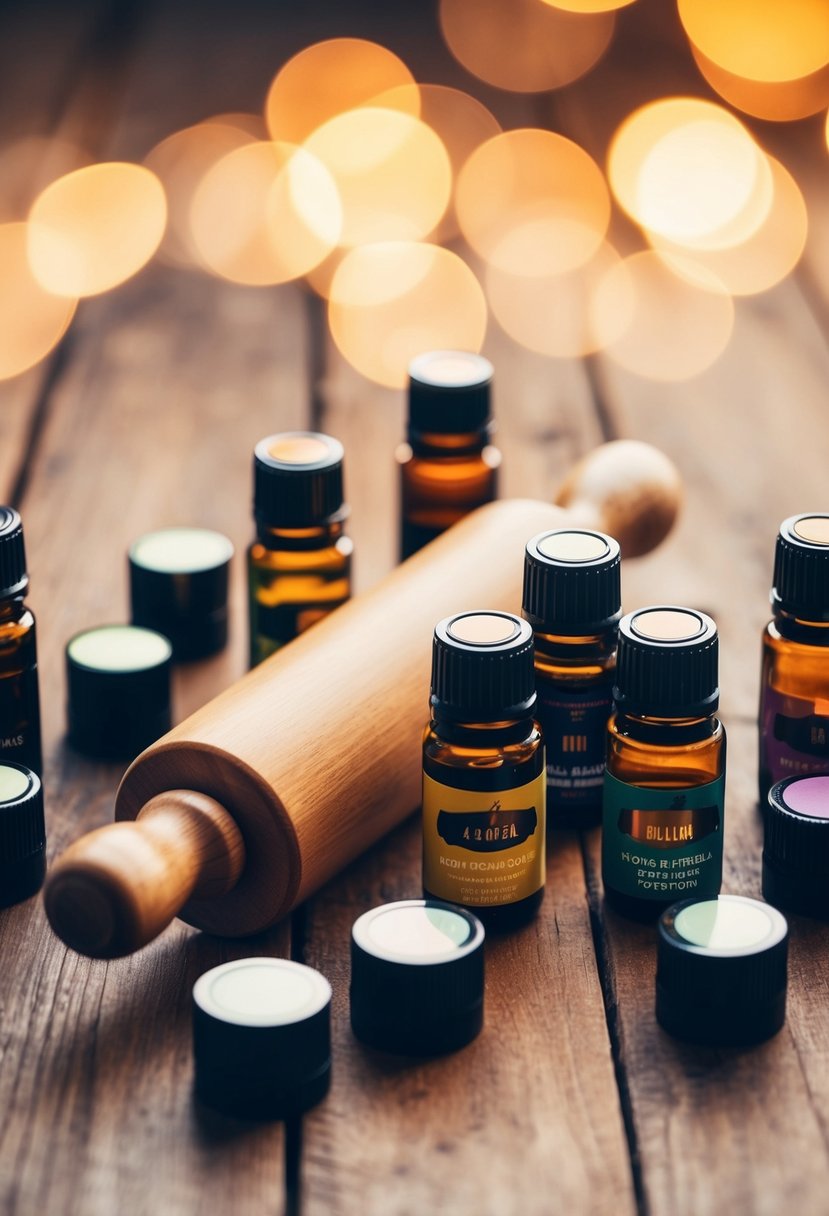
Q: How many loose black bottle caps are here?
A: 7